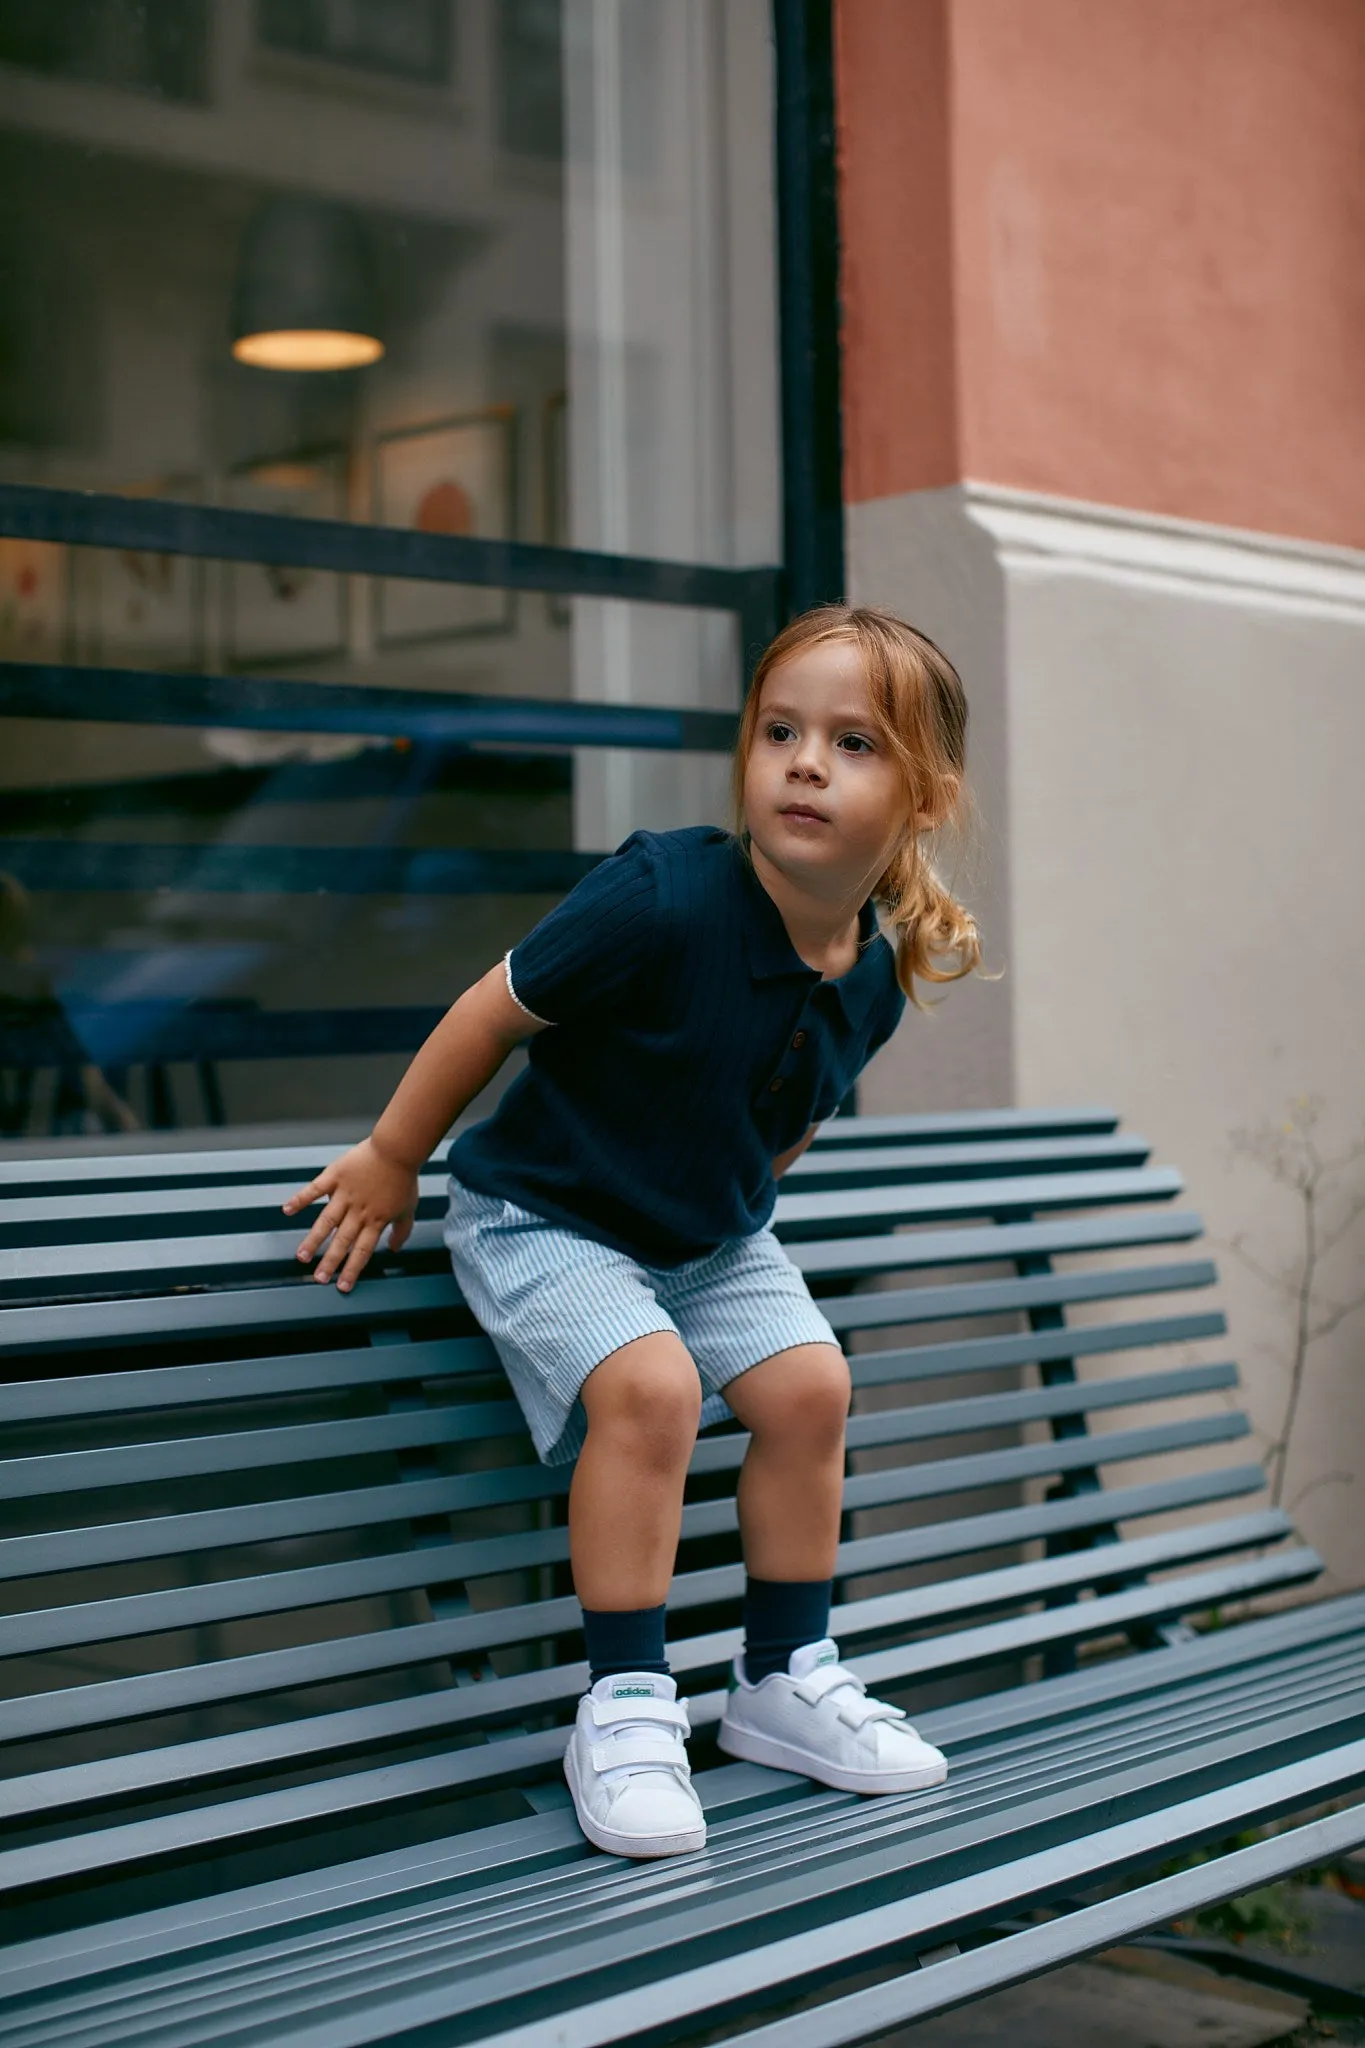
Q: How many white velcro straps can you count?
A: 4